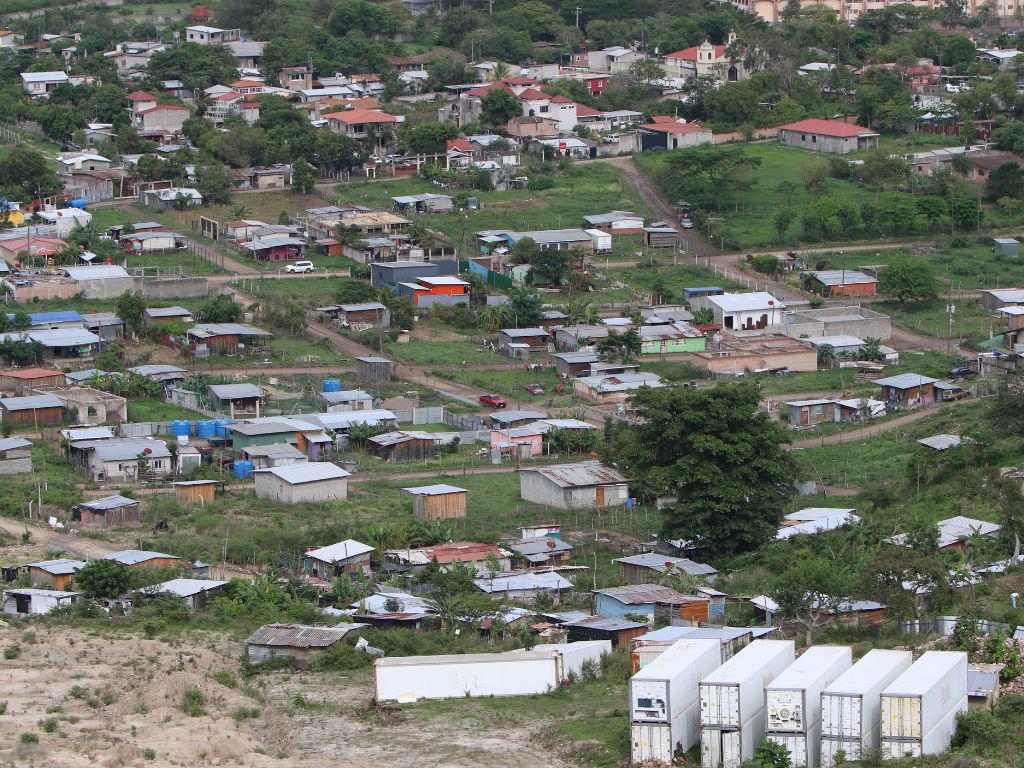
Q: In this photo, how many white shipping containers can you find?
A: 12